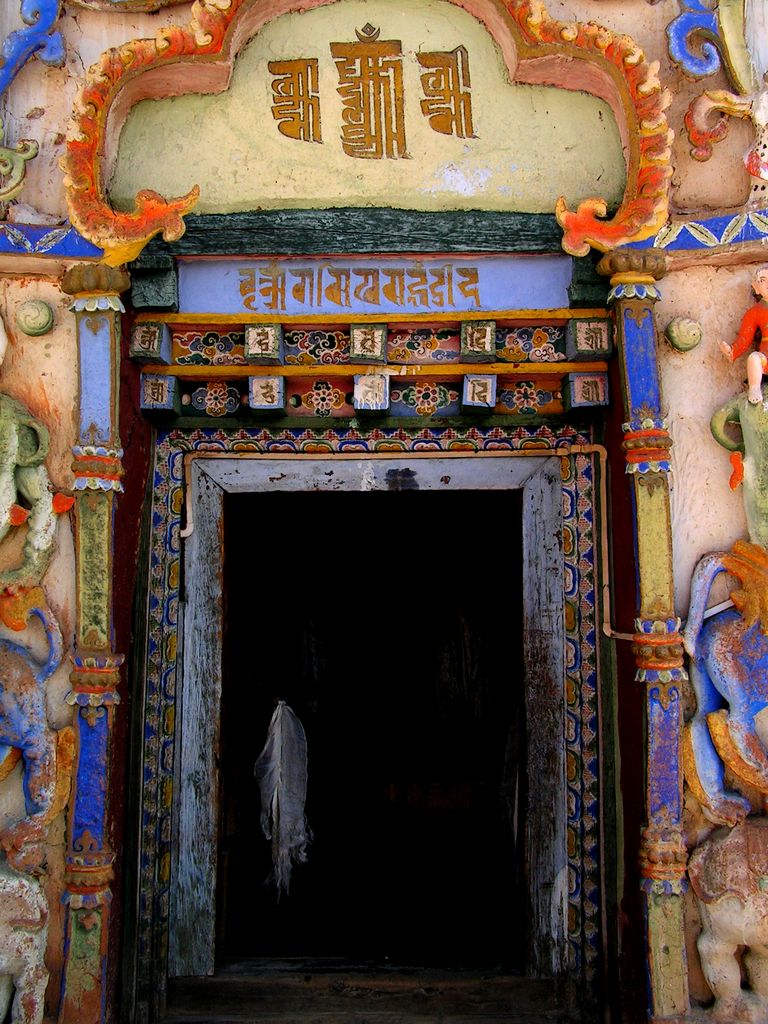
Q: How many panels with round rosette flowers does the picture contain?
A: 4